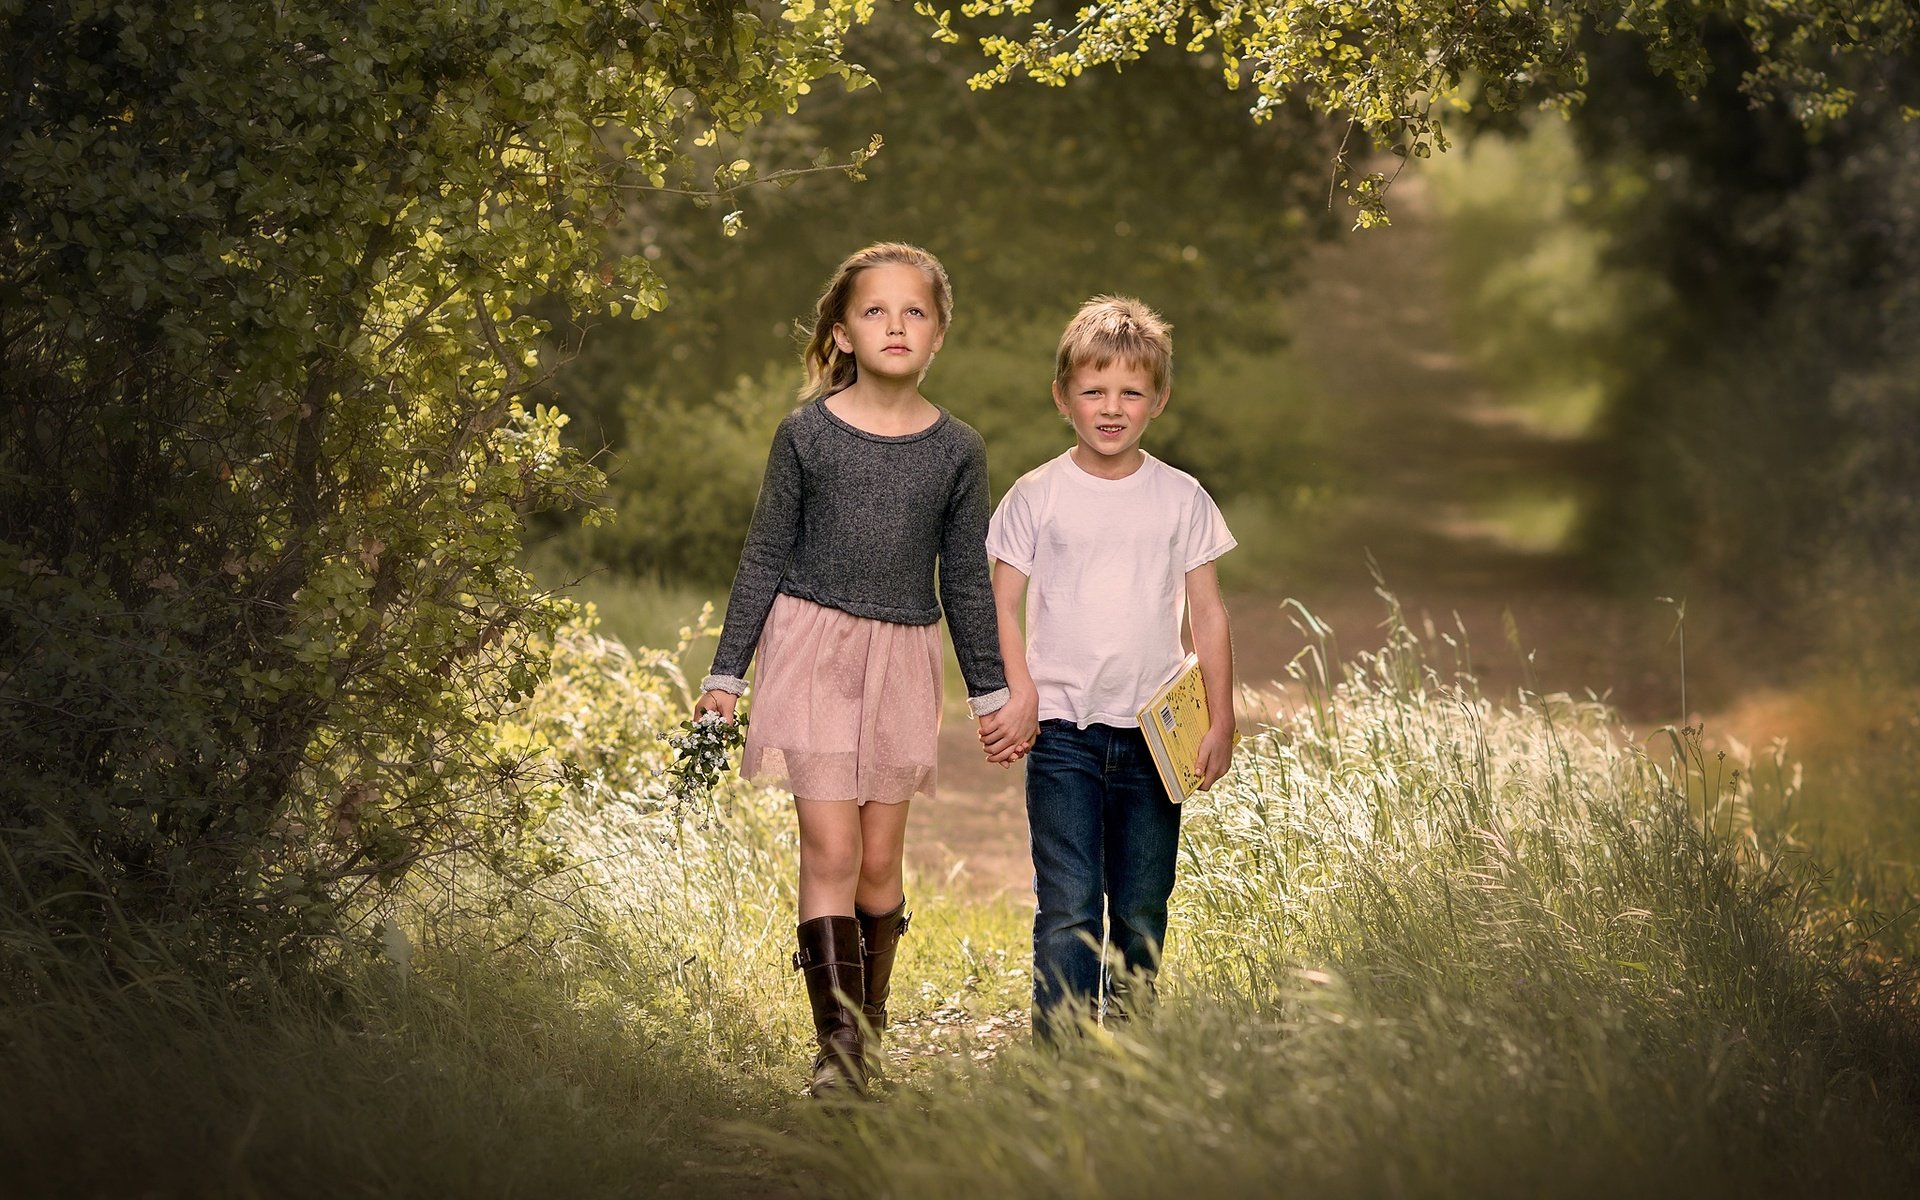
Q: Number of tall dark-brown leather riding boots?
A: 2